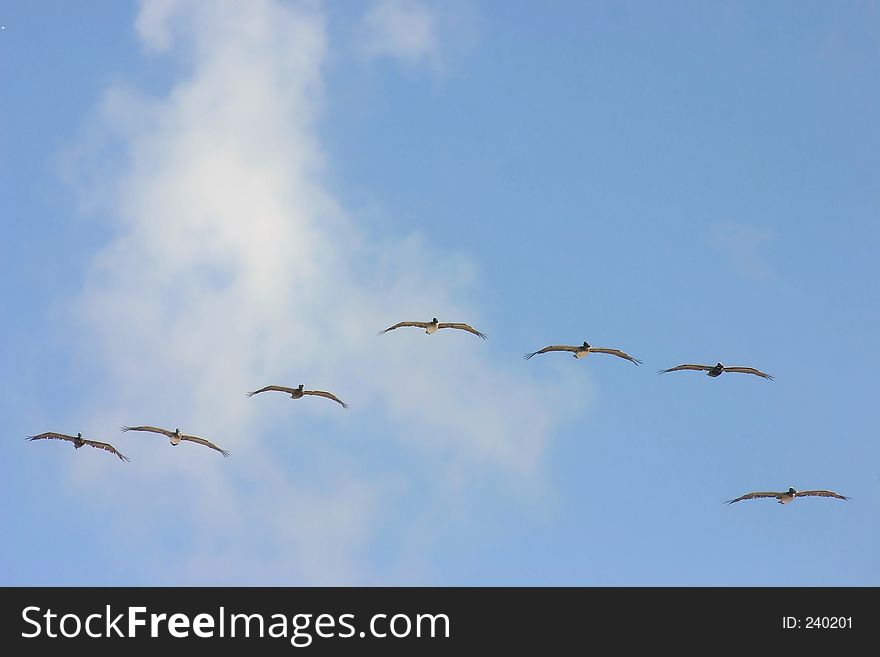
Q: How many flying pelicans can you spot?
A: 7